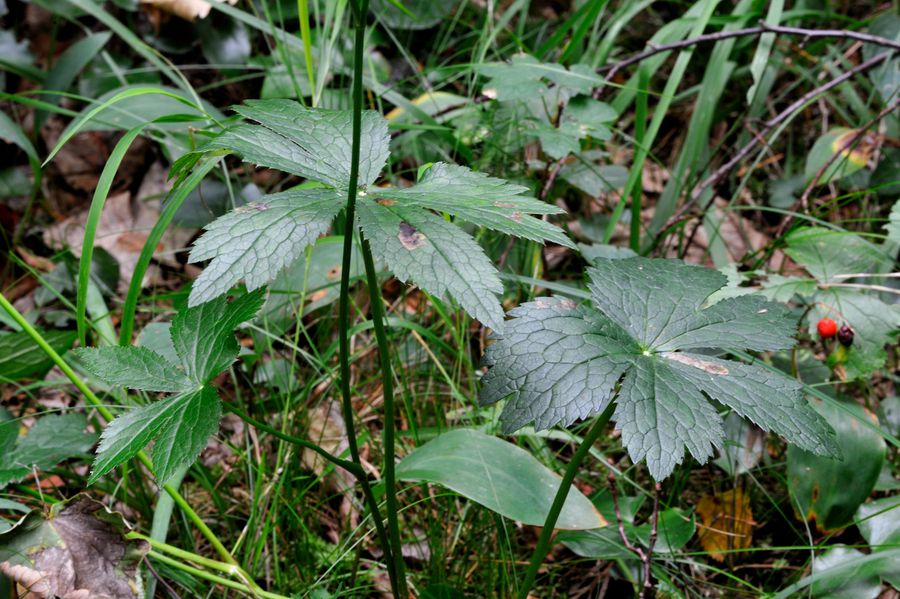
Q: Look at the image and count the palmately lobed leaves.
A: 3